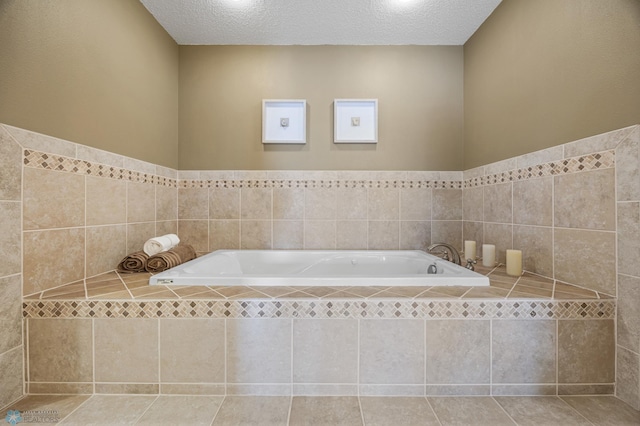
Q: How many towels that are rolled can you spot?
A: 3